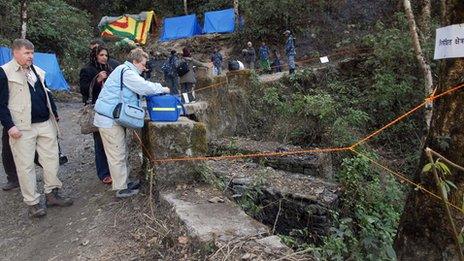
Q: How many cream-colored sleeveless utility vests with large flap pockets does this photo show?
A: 1